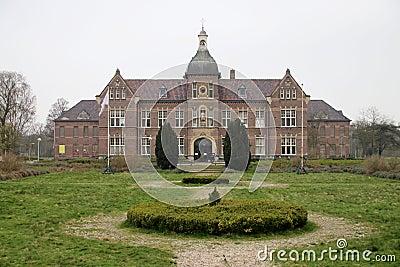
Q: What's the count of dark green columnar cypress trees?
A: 2